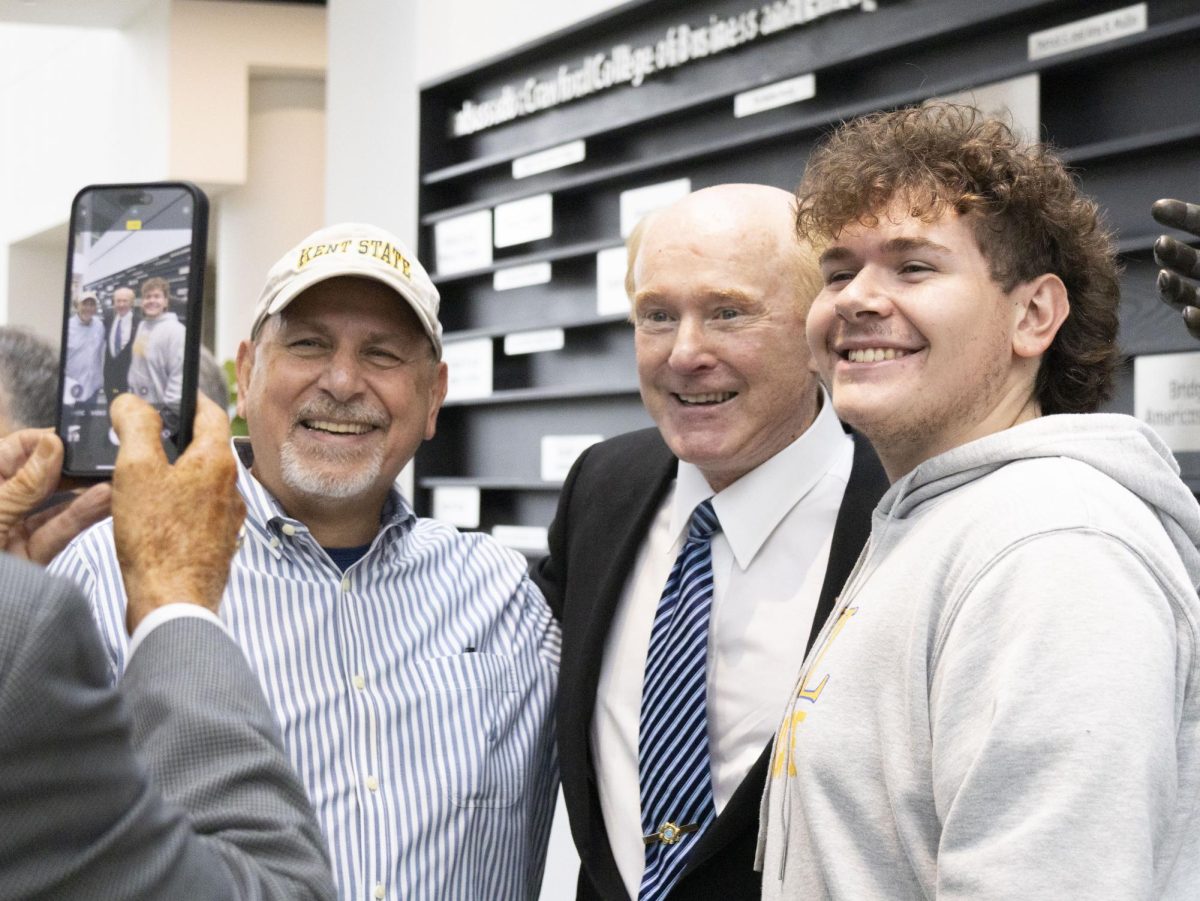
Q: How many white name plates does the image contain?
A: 15